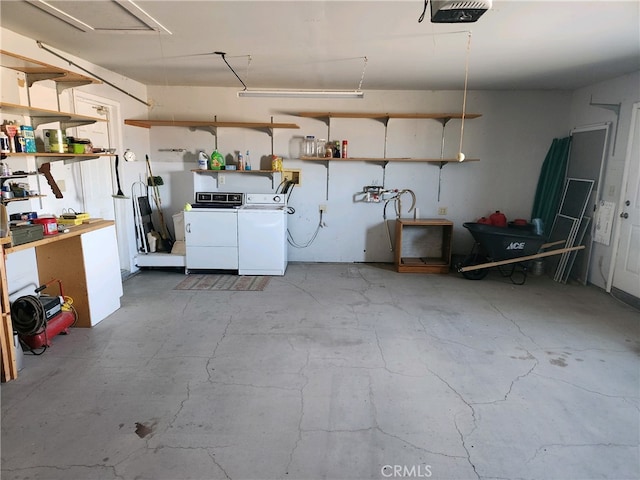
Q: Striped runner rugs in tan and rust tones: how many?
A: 1